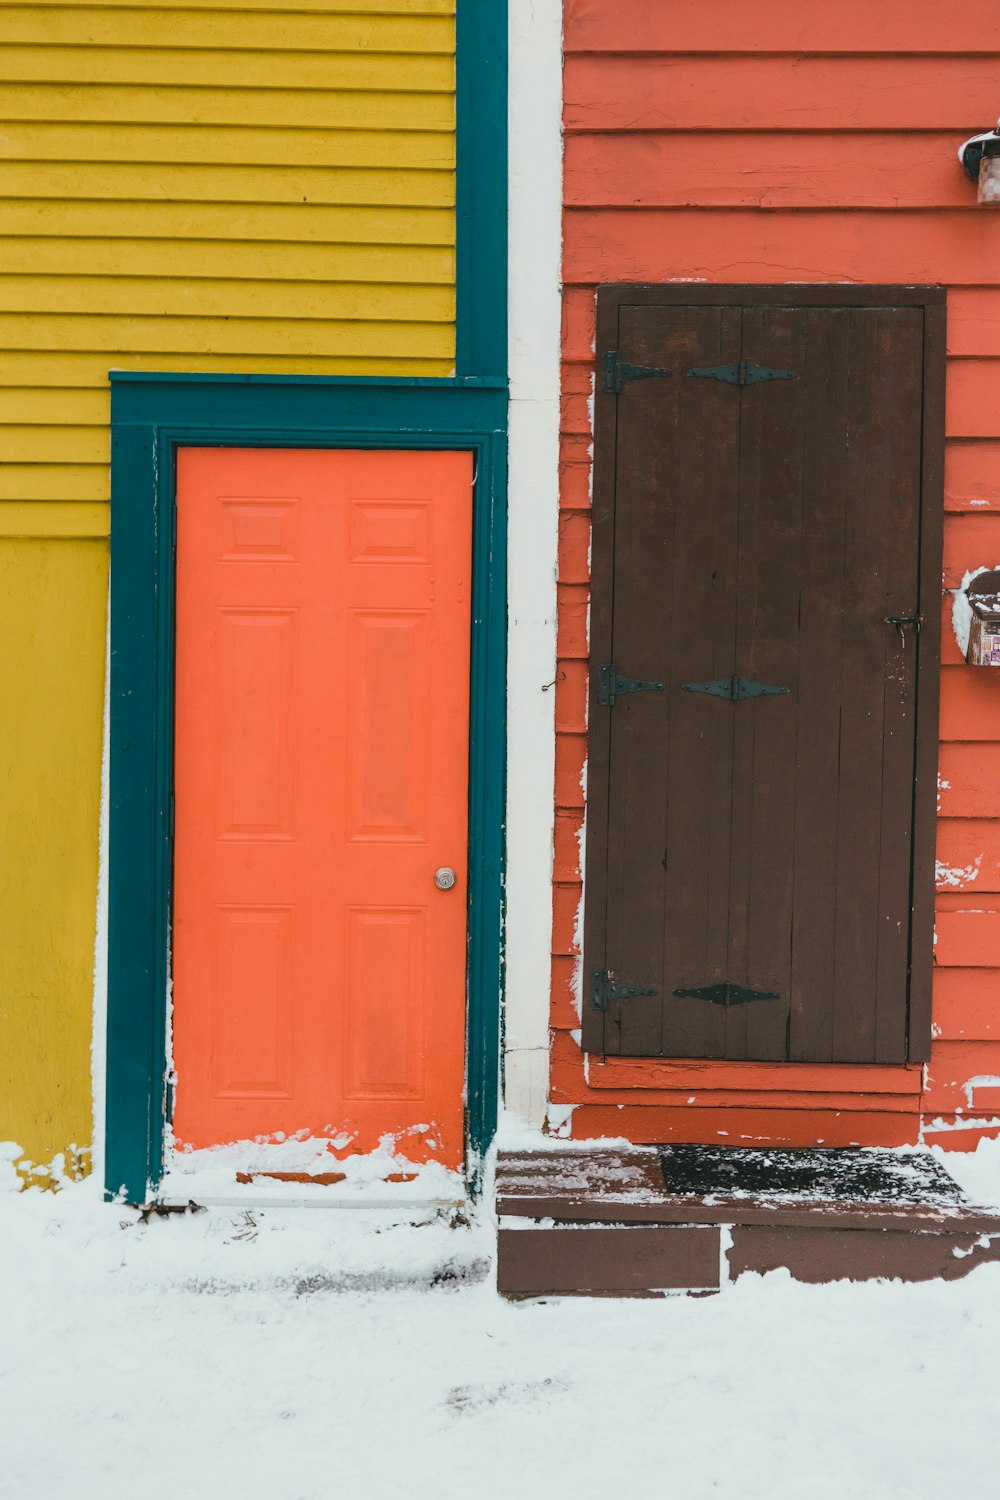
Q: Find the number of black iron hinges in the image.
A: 6